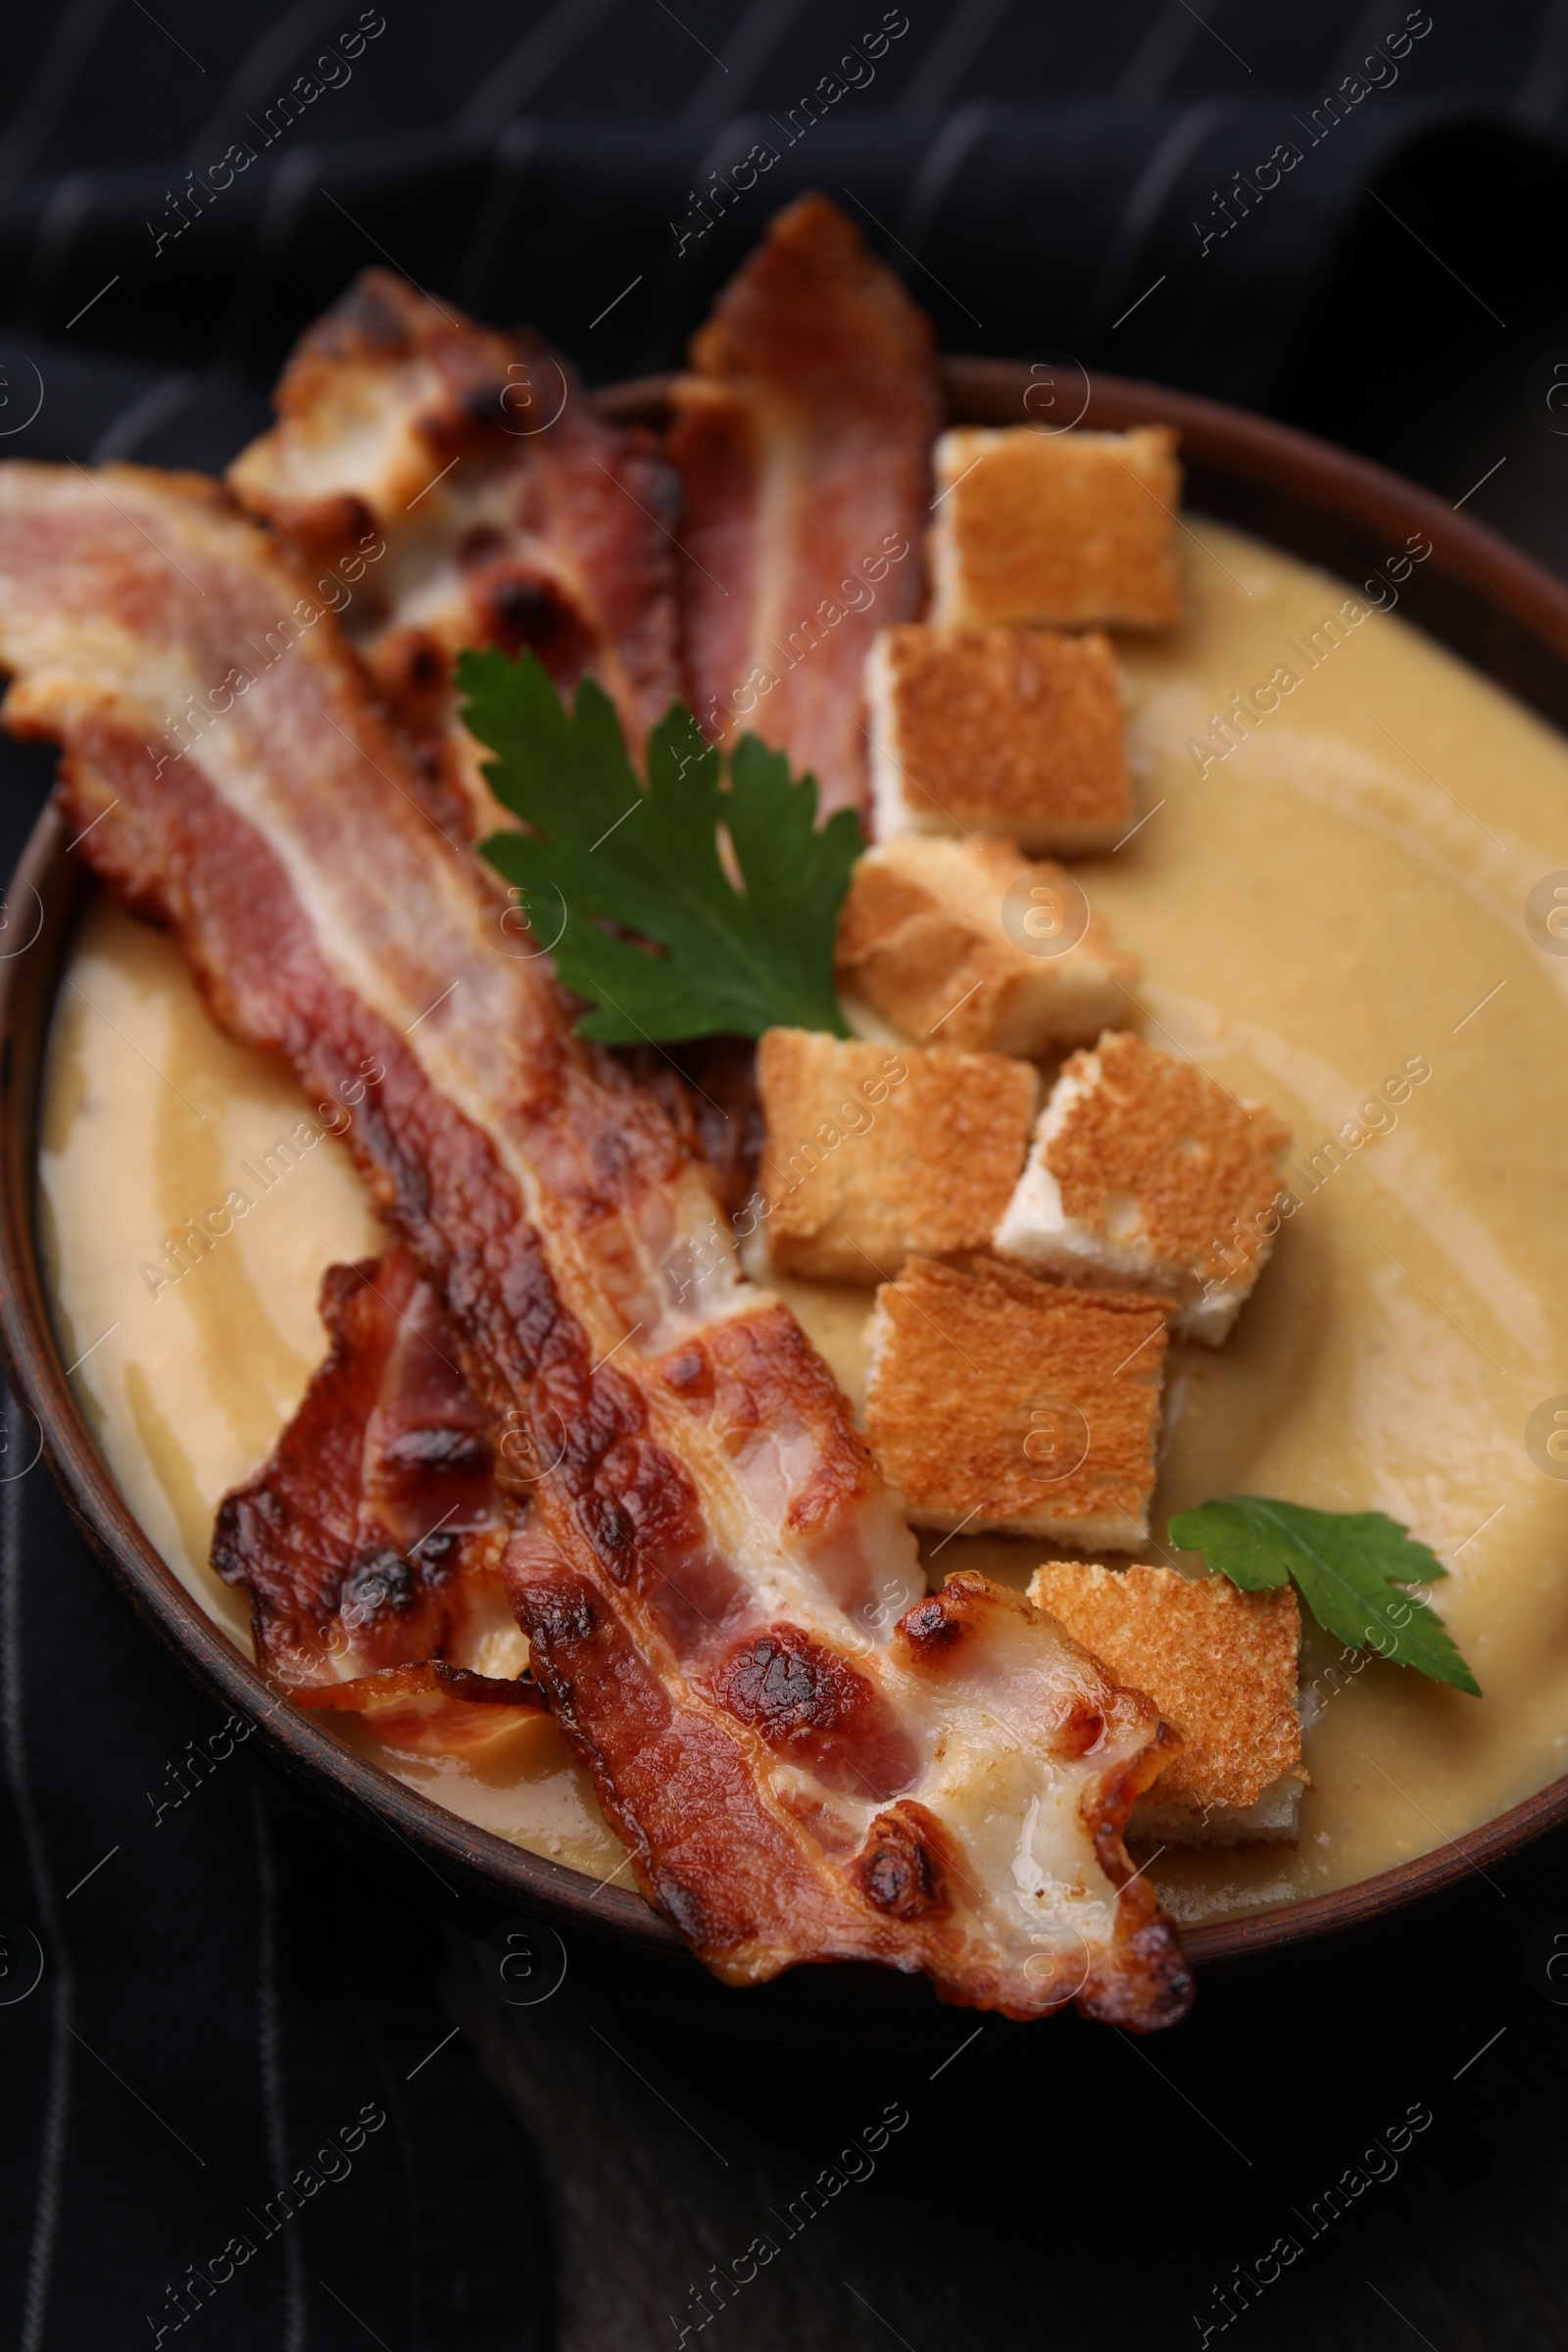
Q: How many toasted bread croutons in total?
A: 7